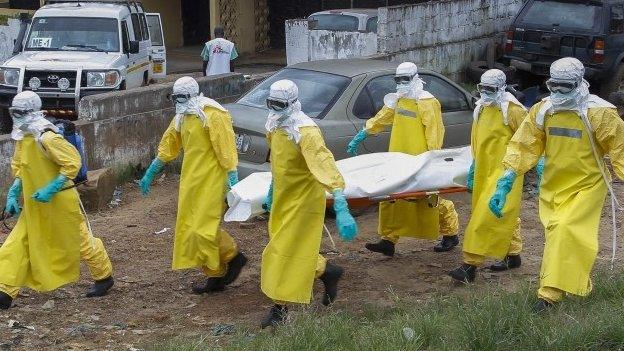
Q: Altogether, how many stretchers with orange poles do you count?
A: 1